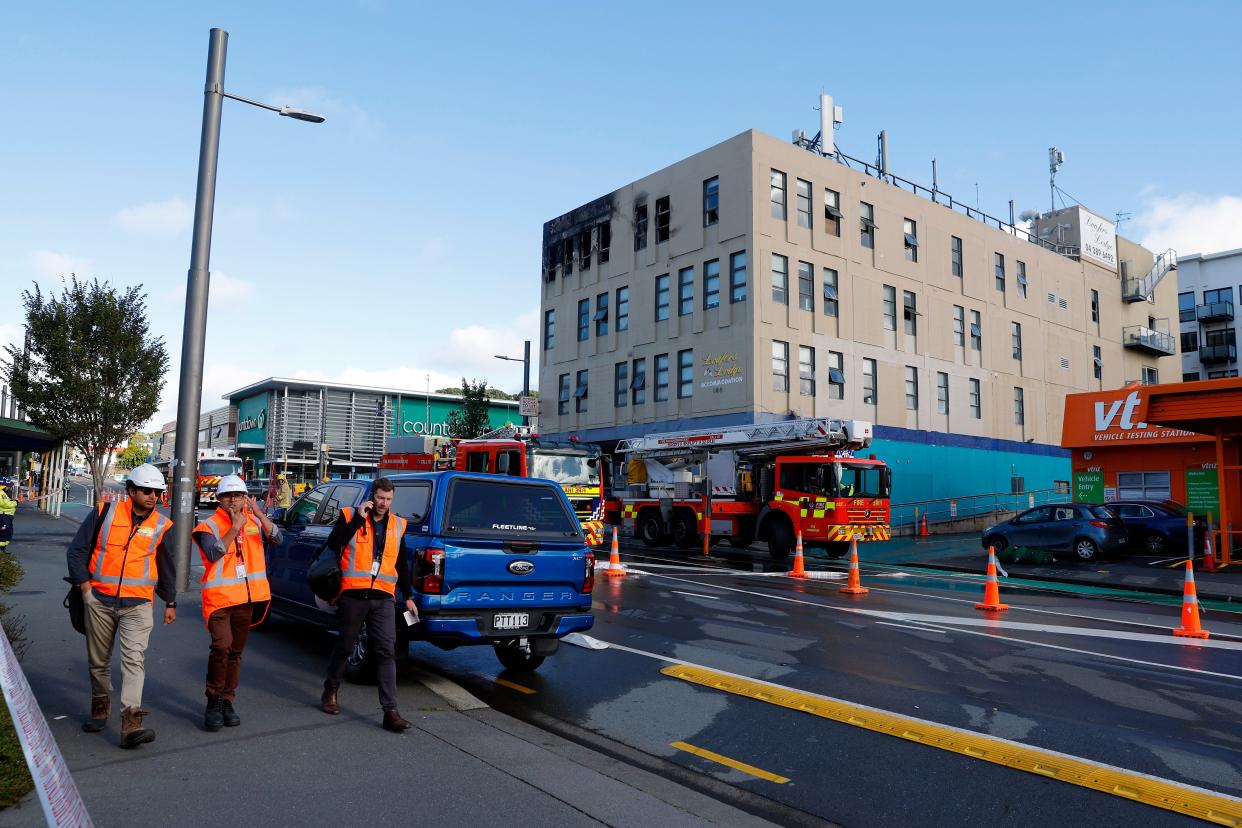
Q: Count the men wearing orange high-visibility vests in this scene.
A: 3